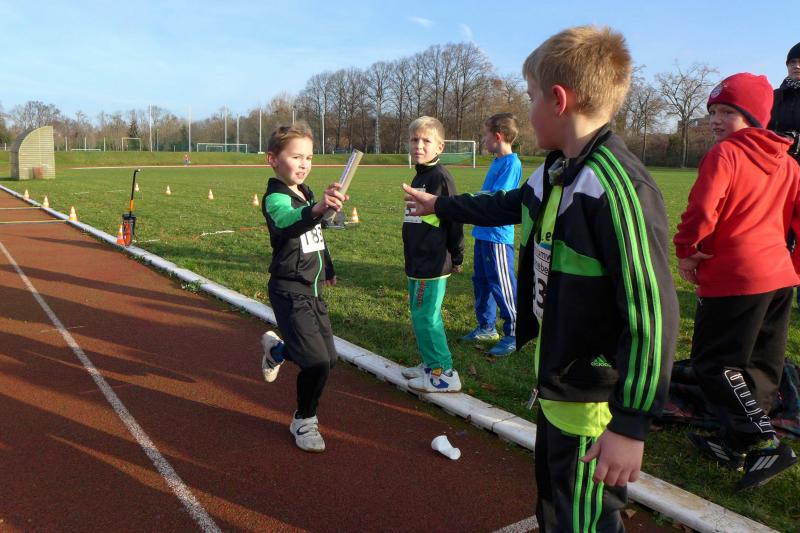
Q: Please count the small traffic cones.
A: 9